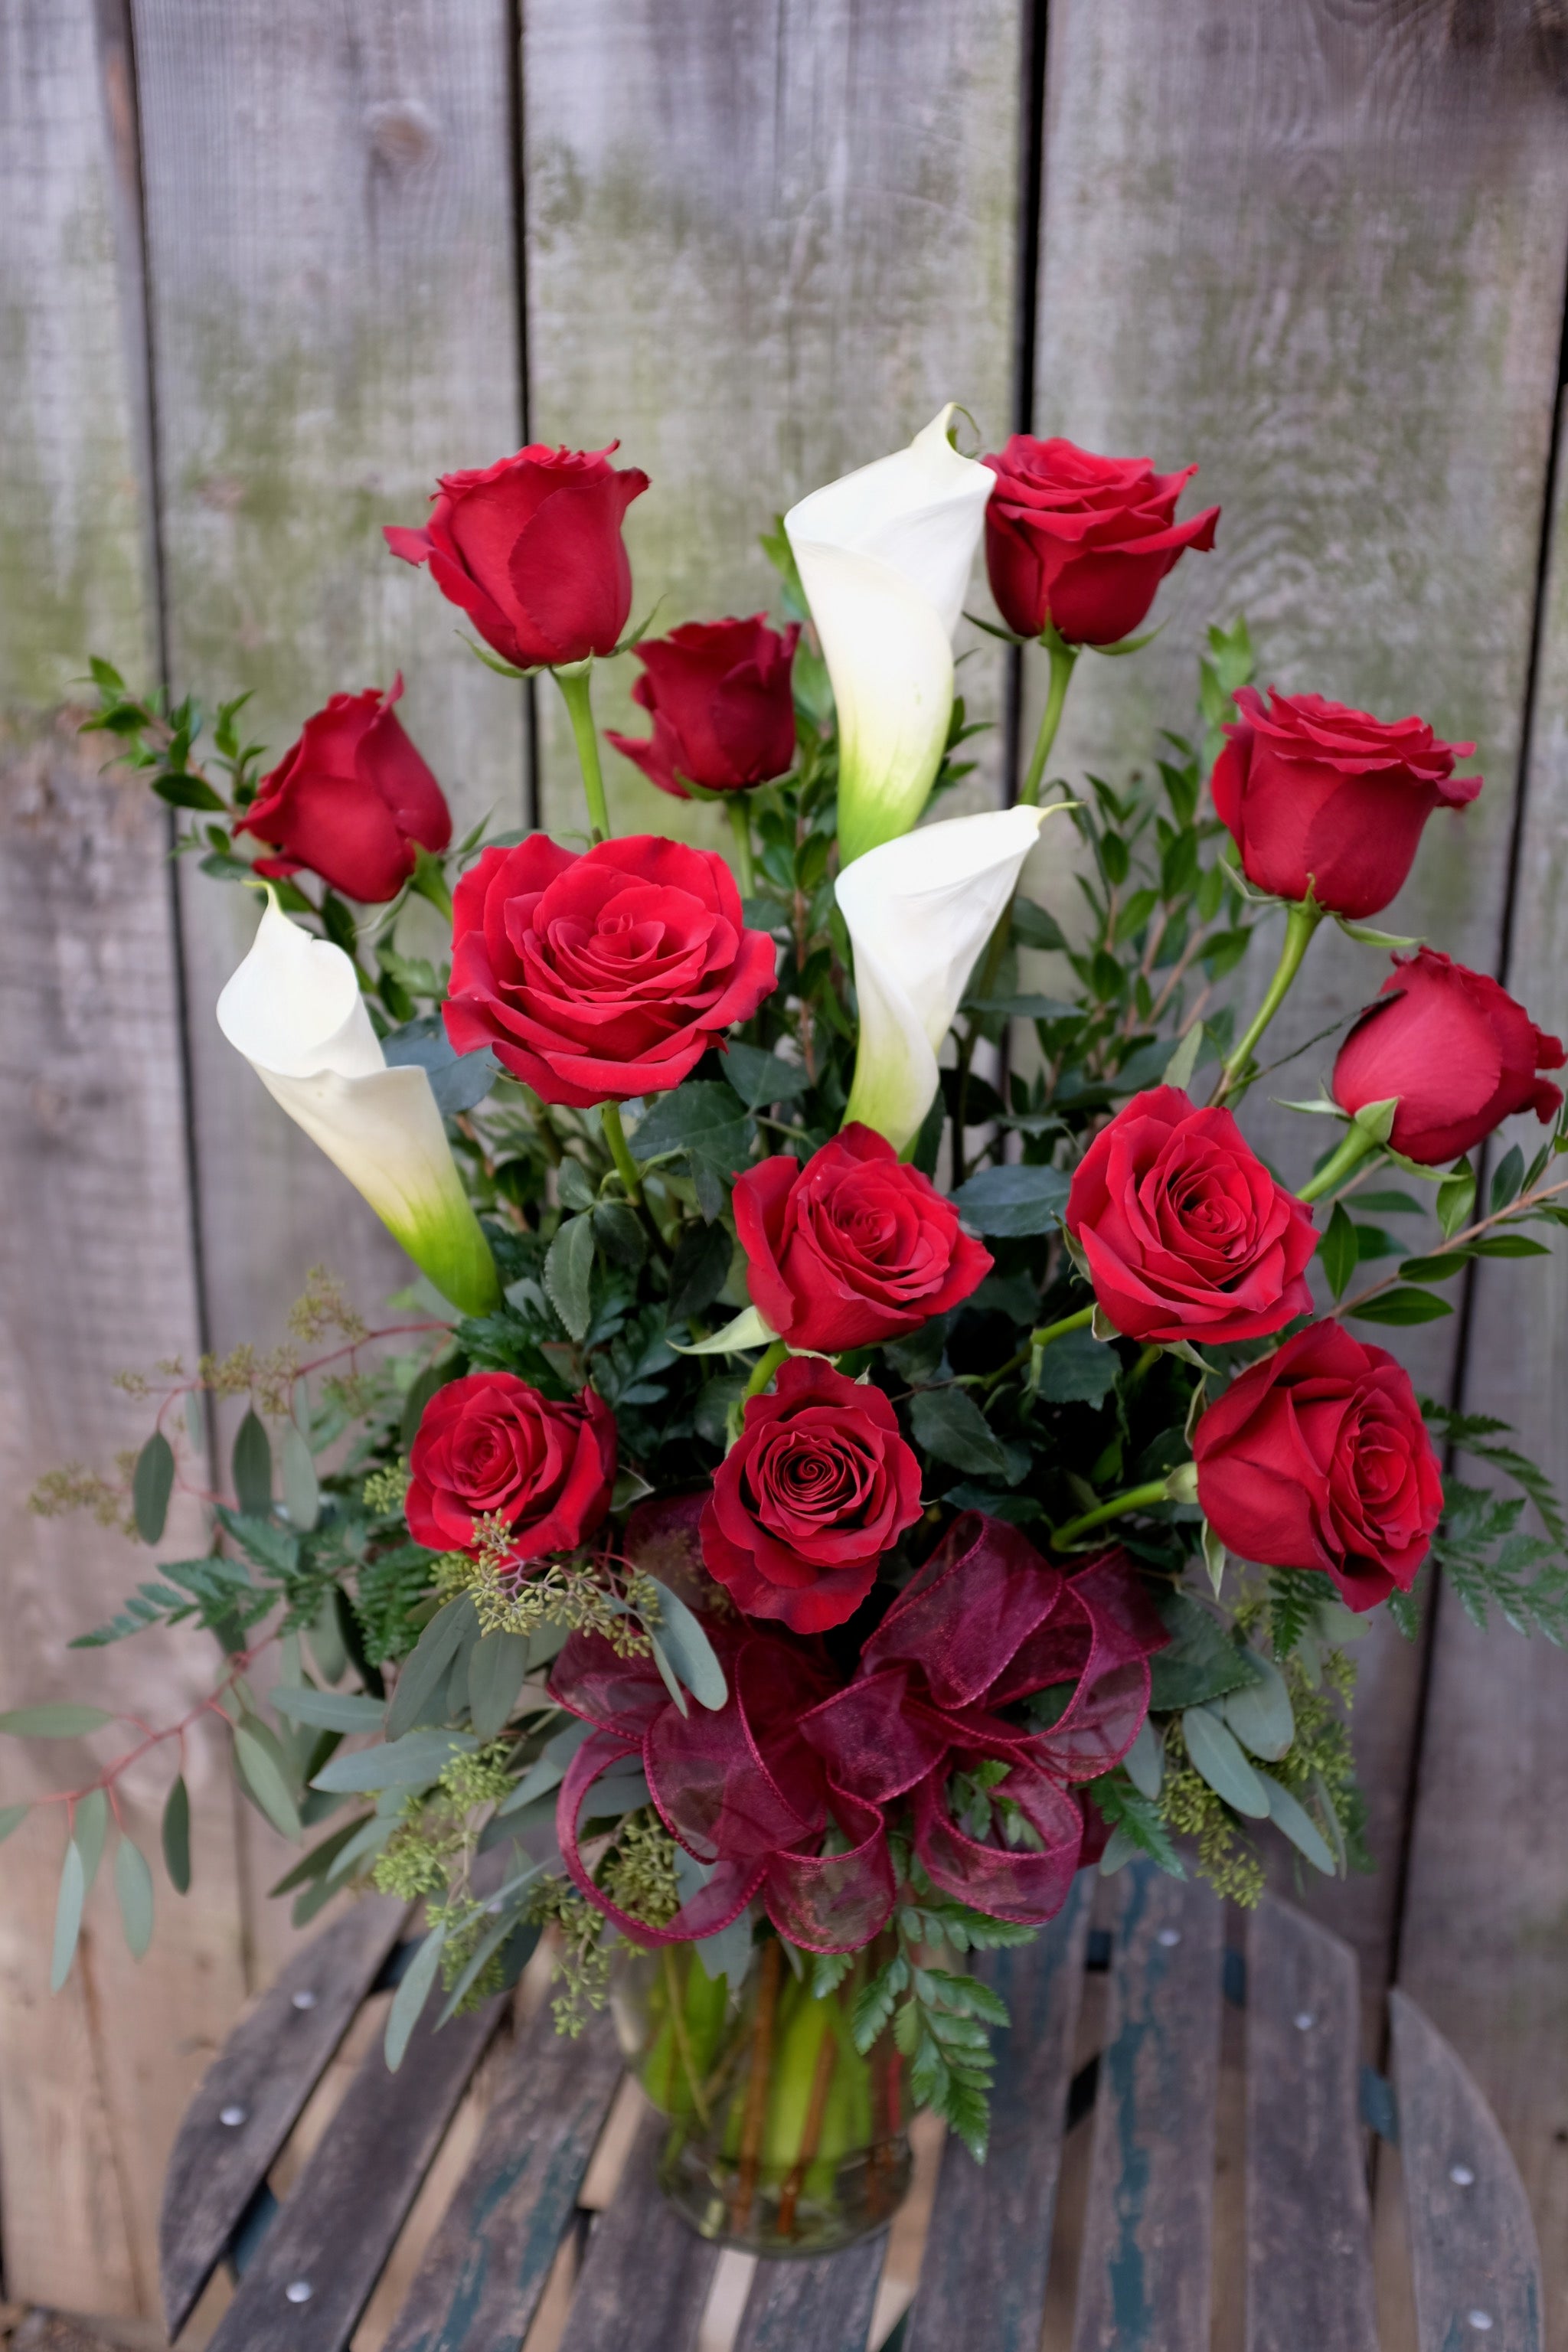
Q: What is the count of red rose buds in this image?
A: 12